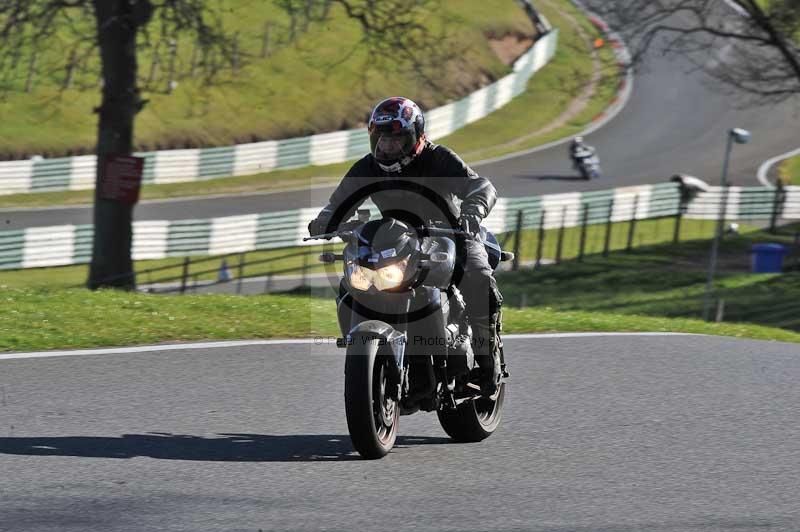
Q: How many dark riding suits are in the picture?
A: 1